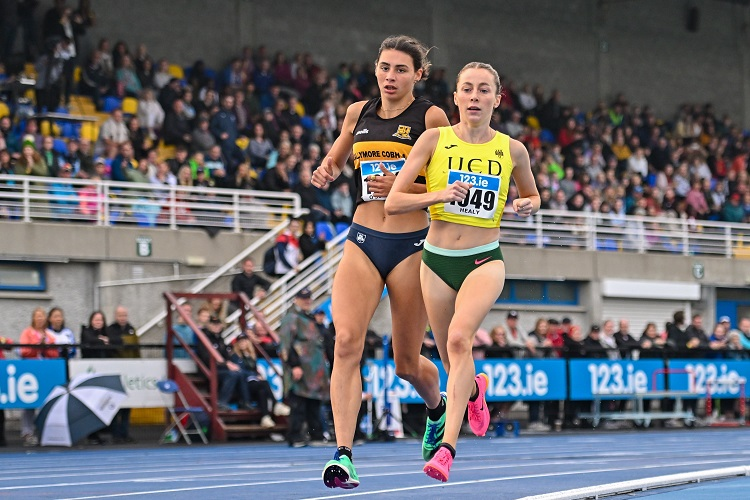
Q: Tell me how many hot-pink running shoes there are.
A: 2